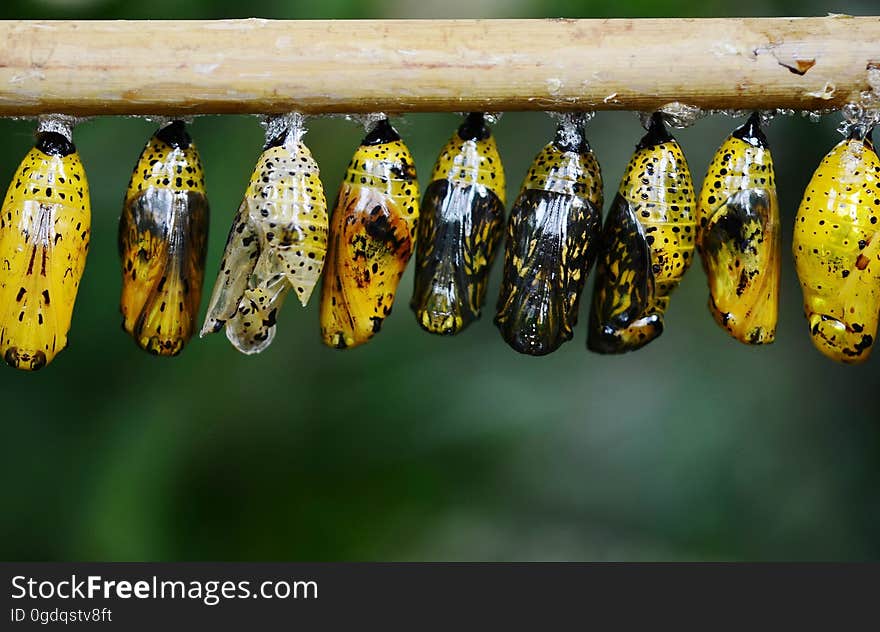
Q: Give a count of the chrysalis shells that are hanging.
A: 9